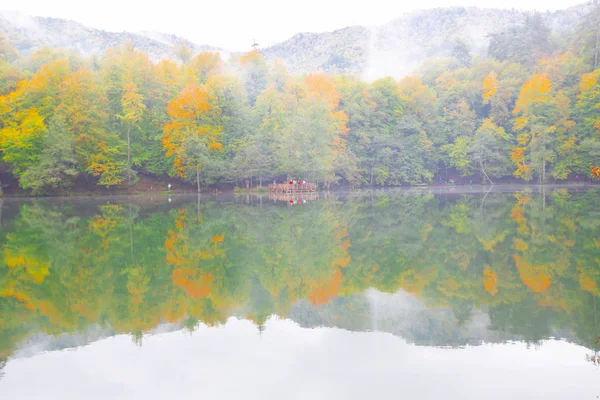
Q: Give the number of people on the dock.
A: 4